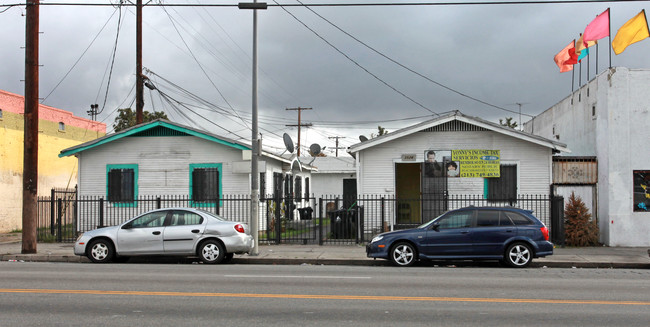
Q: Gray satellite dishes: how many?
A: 3